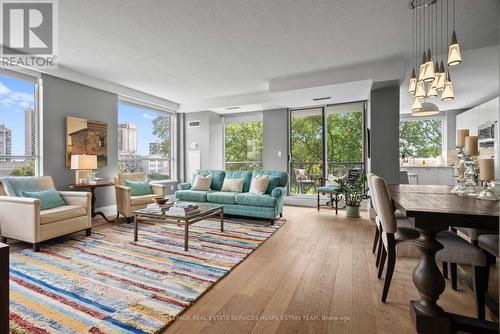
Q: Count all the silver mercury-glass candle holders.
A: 3